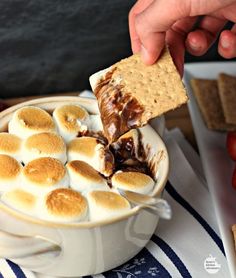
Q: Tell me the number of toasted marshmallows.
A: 12